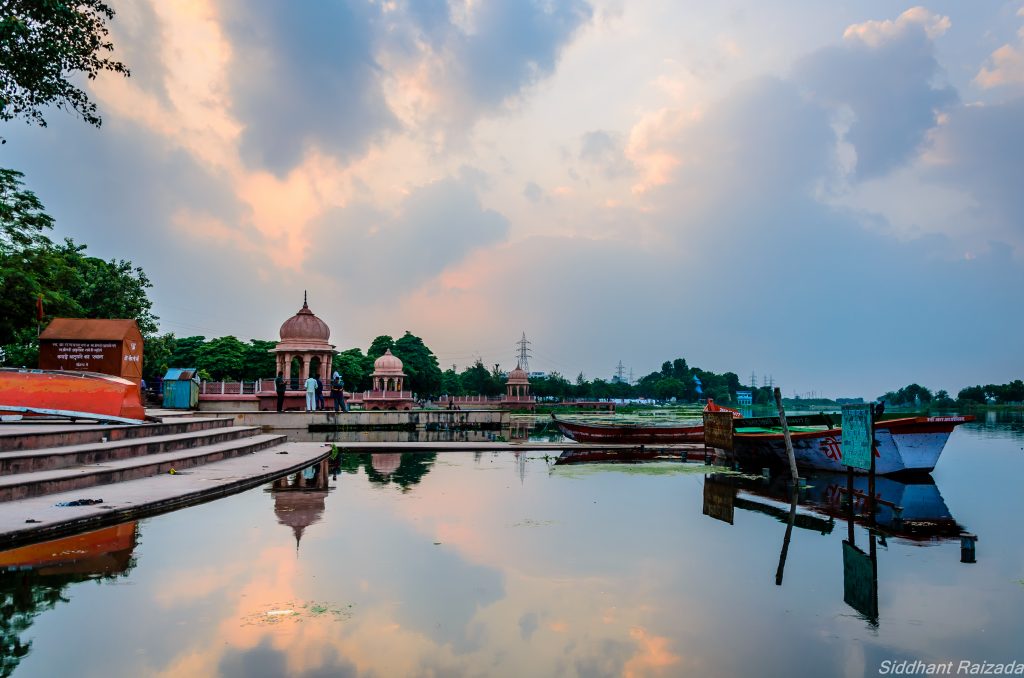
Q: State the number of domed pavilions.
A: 3